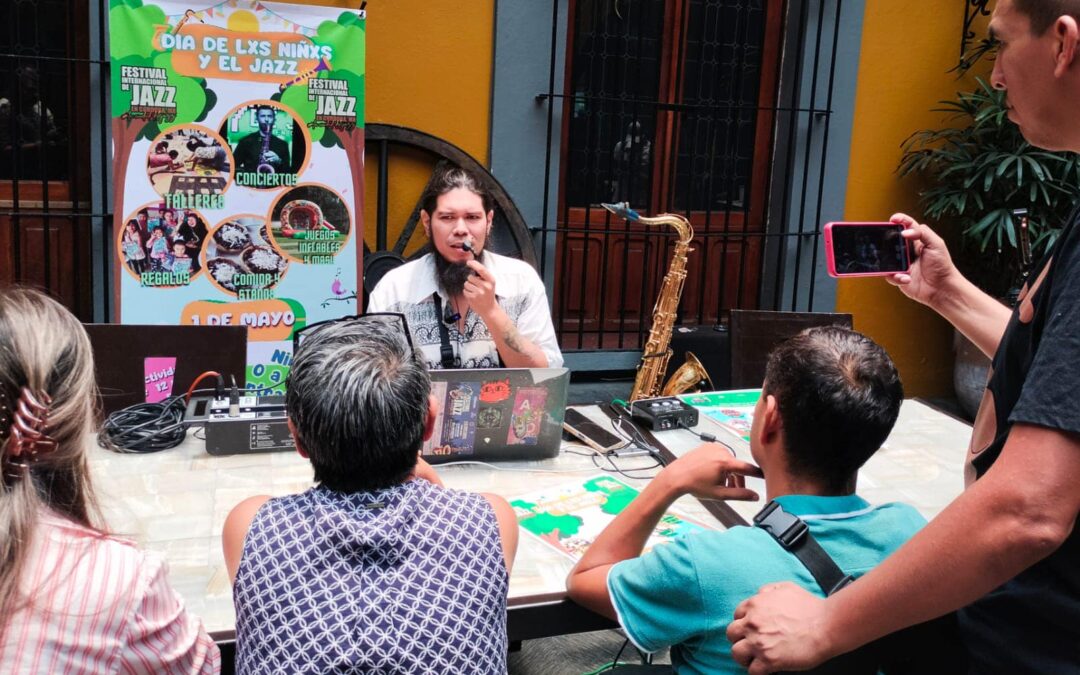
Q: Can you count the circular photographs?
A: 5